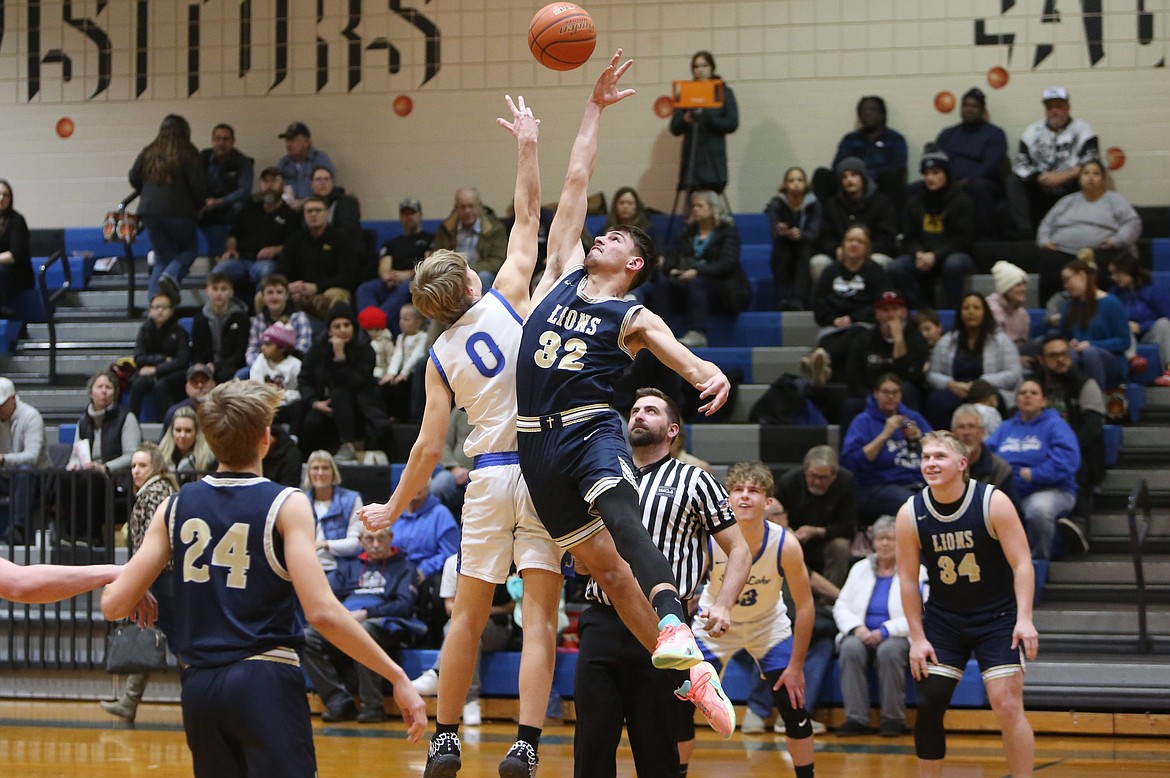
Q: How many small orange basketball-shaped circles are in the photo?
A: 6